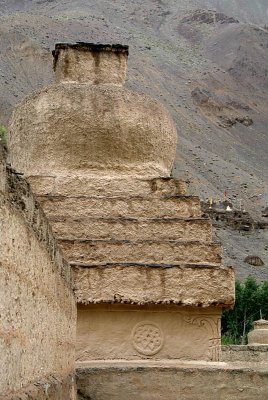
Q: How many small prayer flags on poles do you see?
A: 4